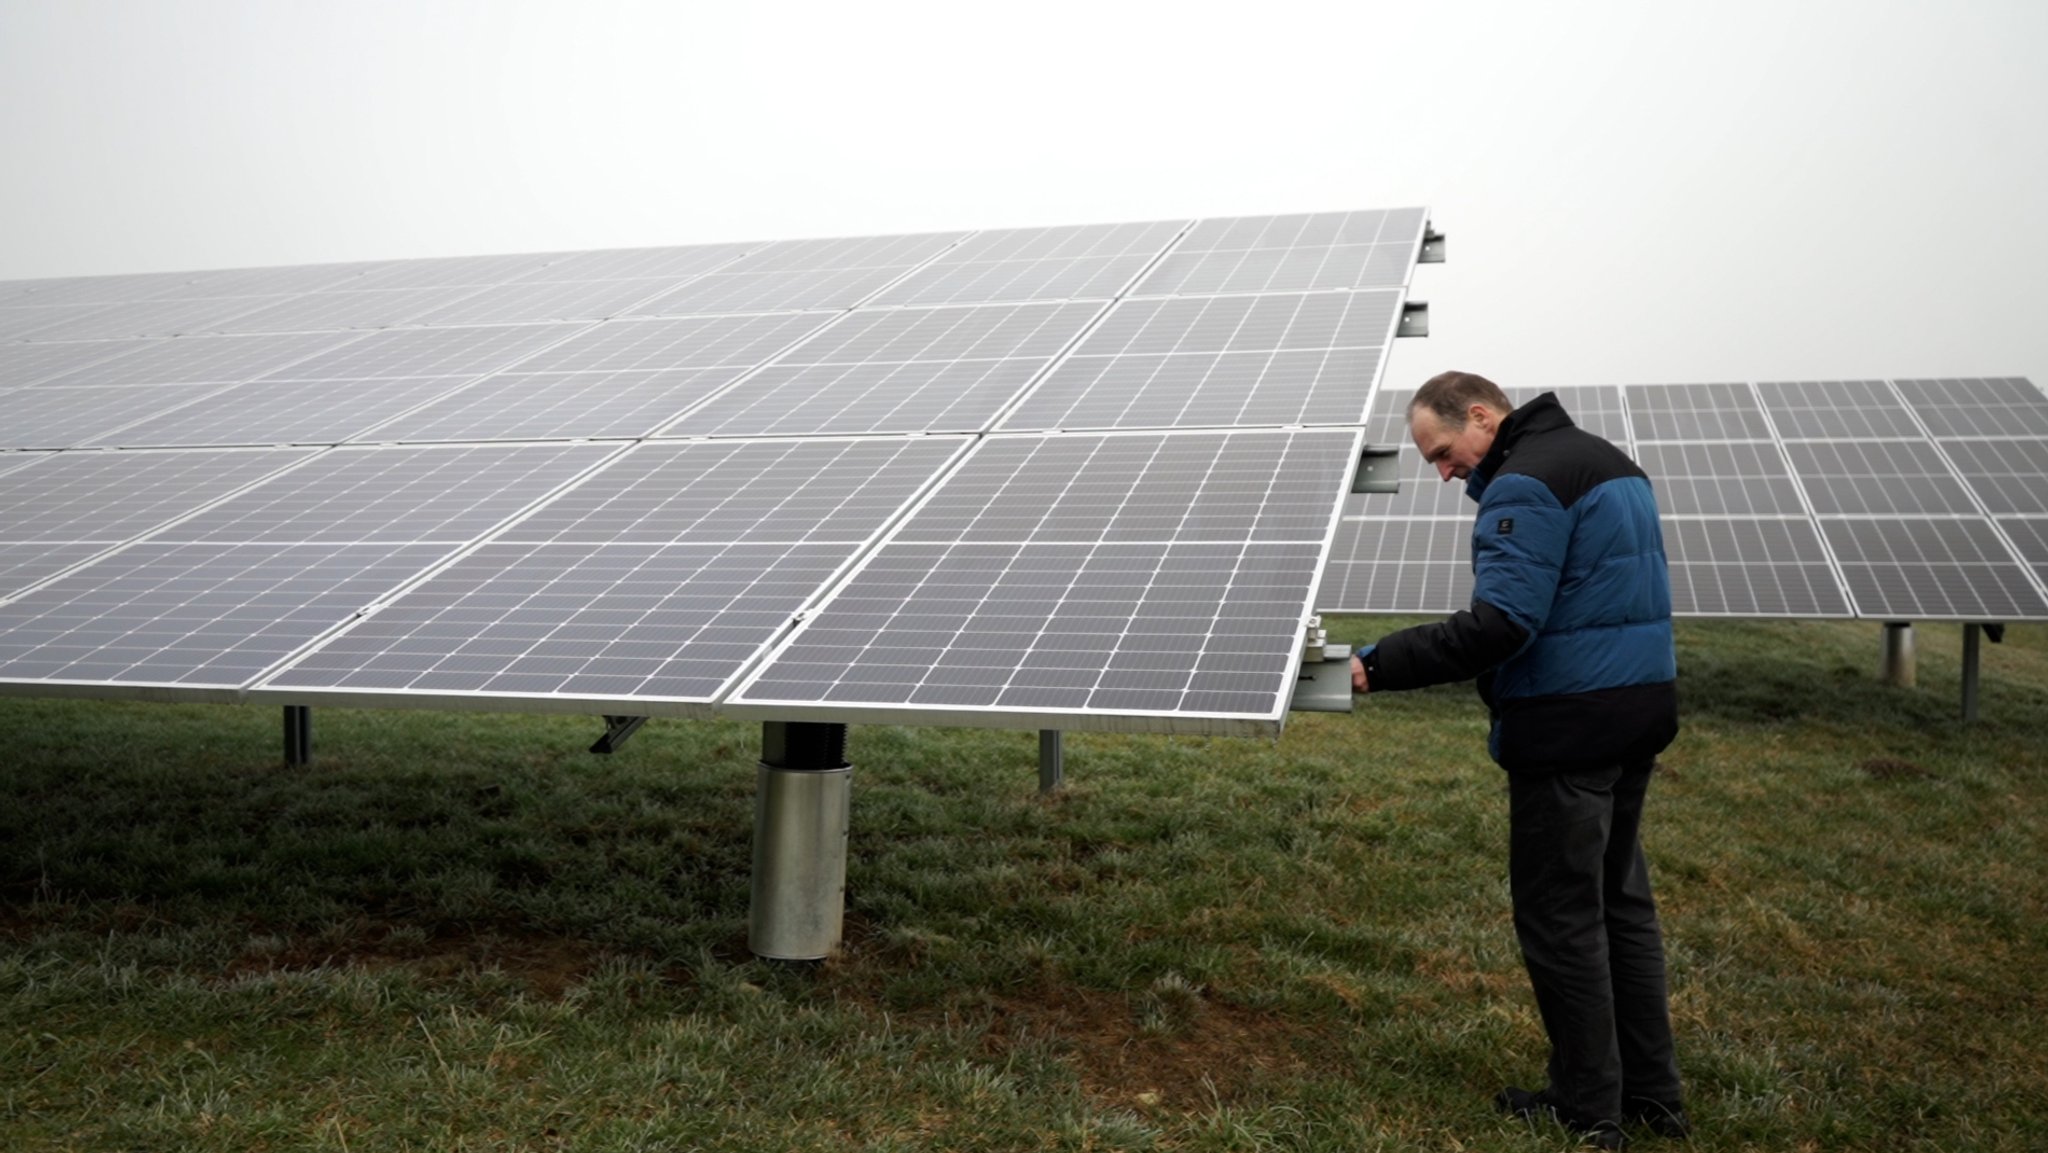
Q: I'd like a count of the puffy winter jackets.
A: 1